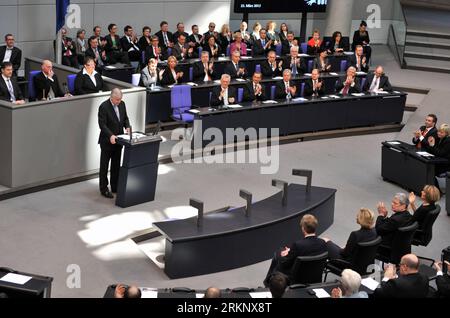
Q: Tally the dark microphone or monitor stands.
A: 4